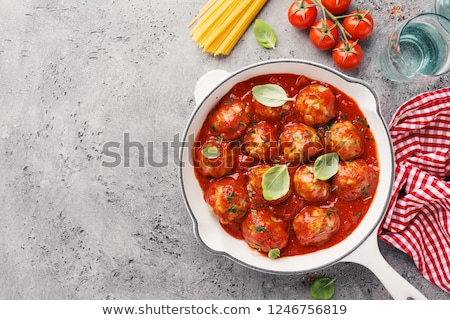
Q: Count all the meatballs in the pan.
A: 13